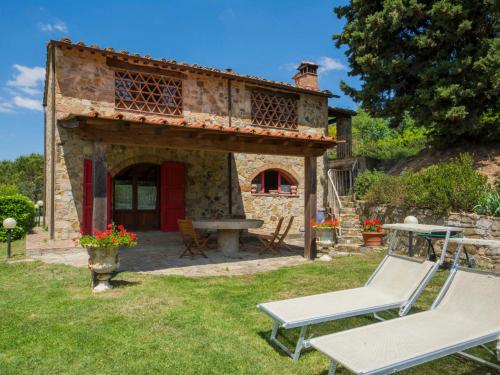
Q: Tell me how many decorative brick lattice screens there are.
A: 2